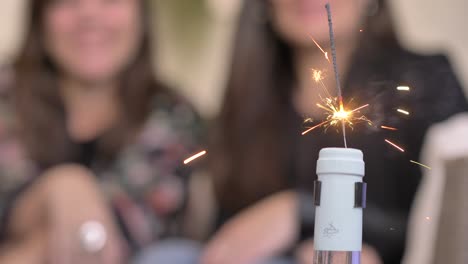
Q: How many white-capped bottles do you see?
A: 1